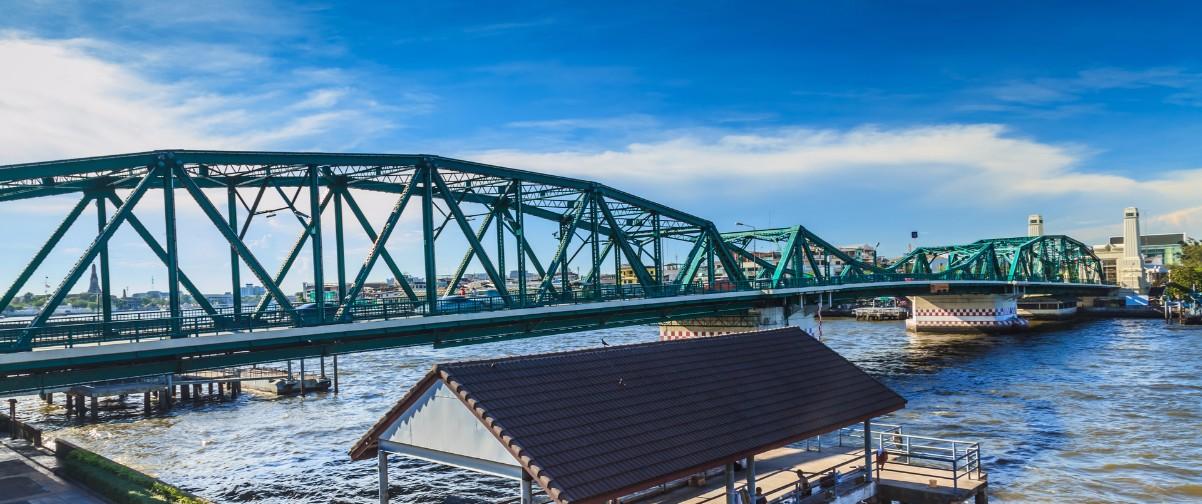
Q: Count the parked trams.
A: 0